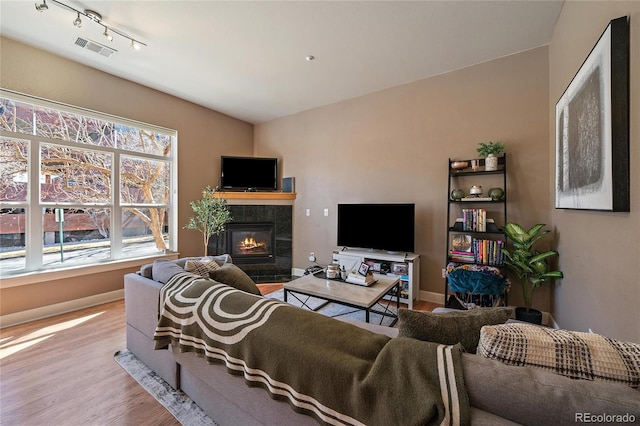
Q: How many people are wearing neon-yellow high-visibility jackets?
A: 0